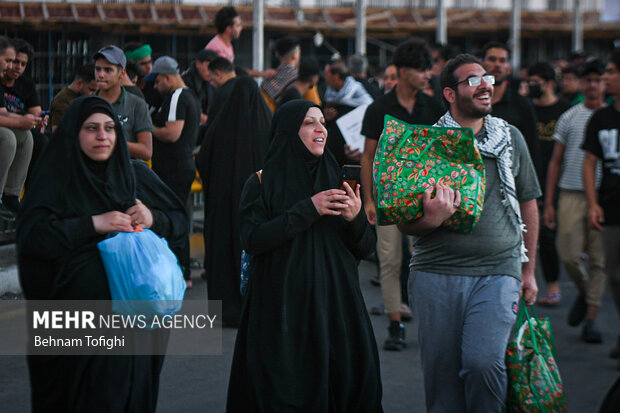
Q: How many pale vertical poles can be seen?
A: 5